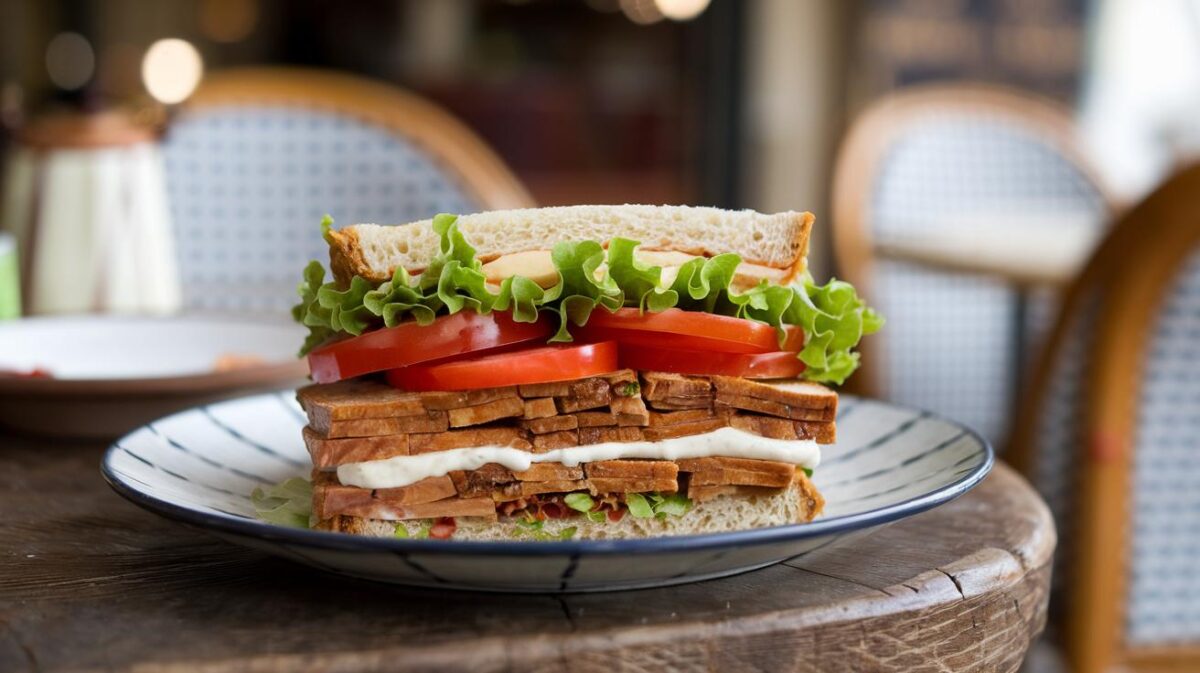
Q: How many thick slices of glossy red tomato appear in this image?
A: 4